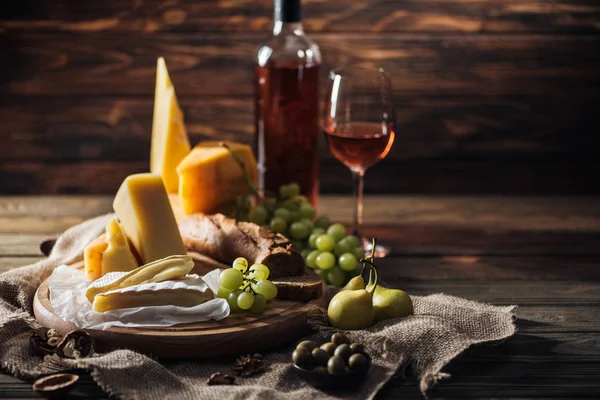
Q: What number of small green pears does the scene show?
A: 3